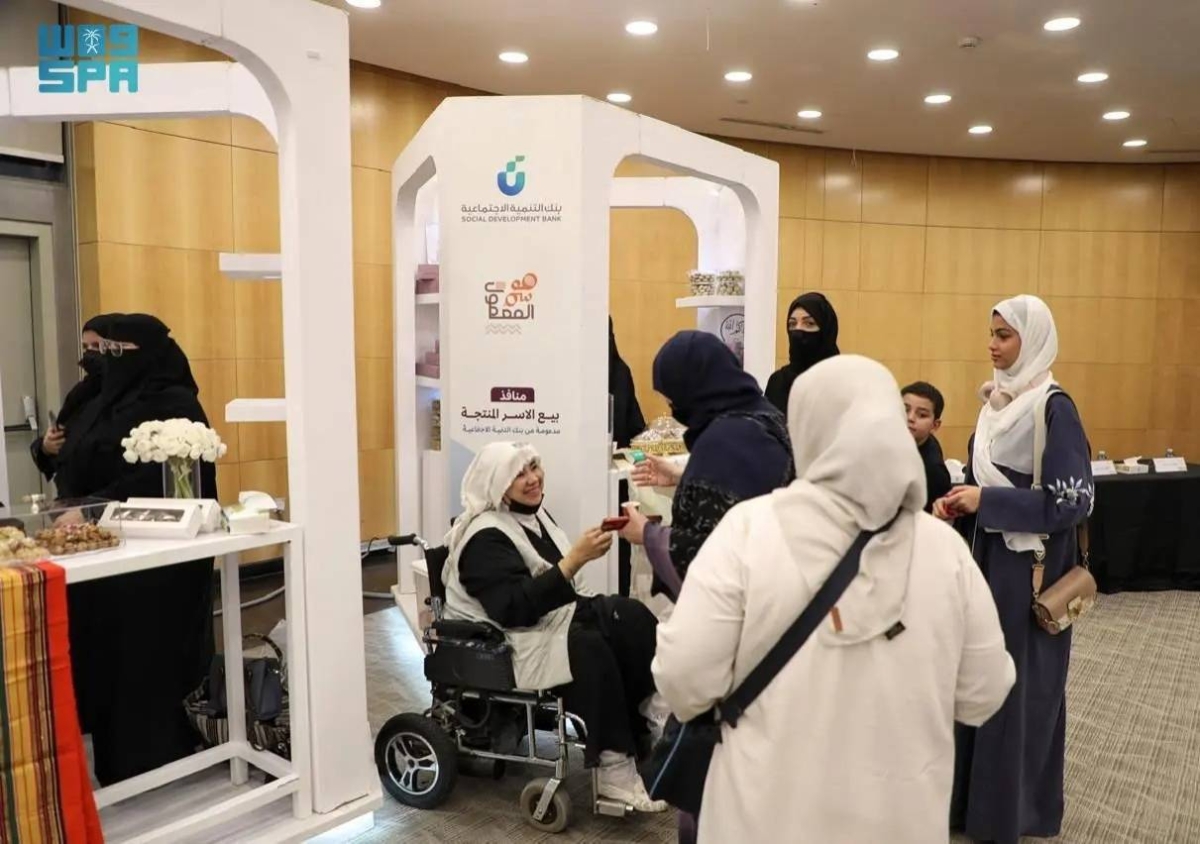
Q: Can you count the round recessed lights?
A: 13